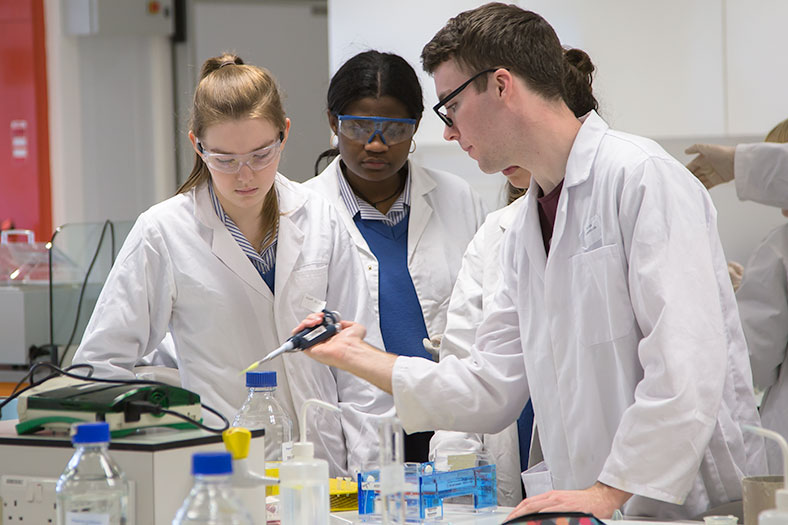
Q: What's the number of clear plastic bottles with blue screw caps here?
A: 3